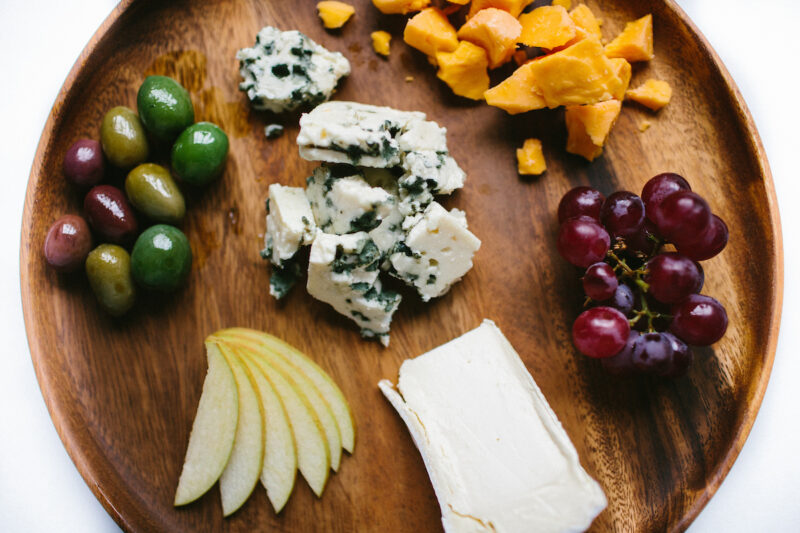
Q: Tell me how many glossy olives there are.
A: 9